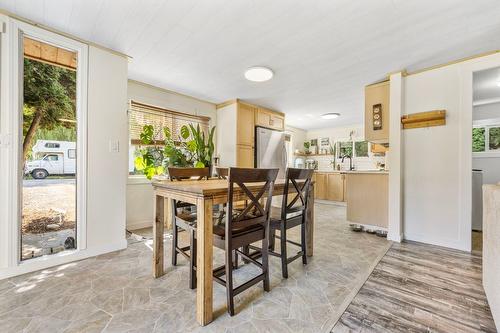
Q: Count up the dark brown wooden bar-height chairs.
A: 4